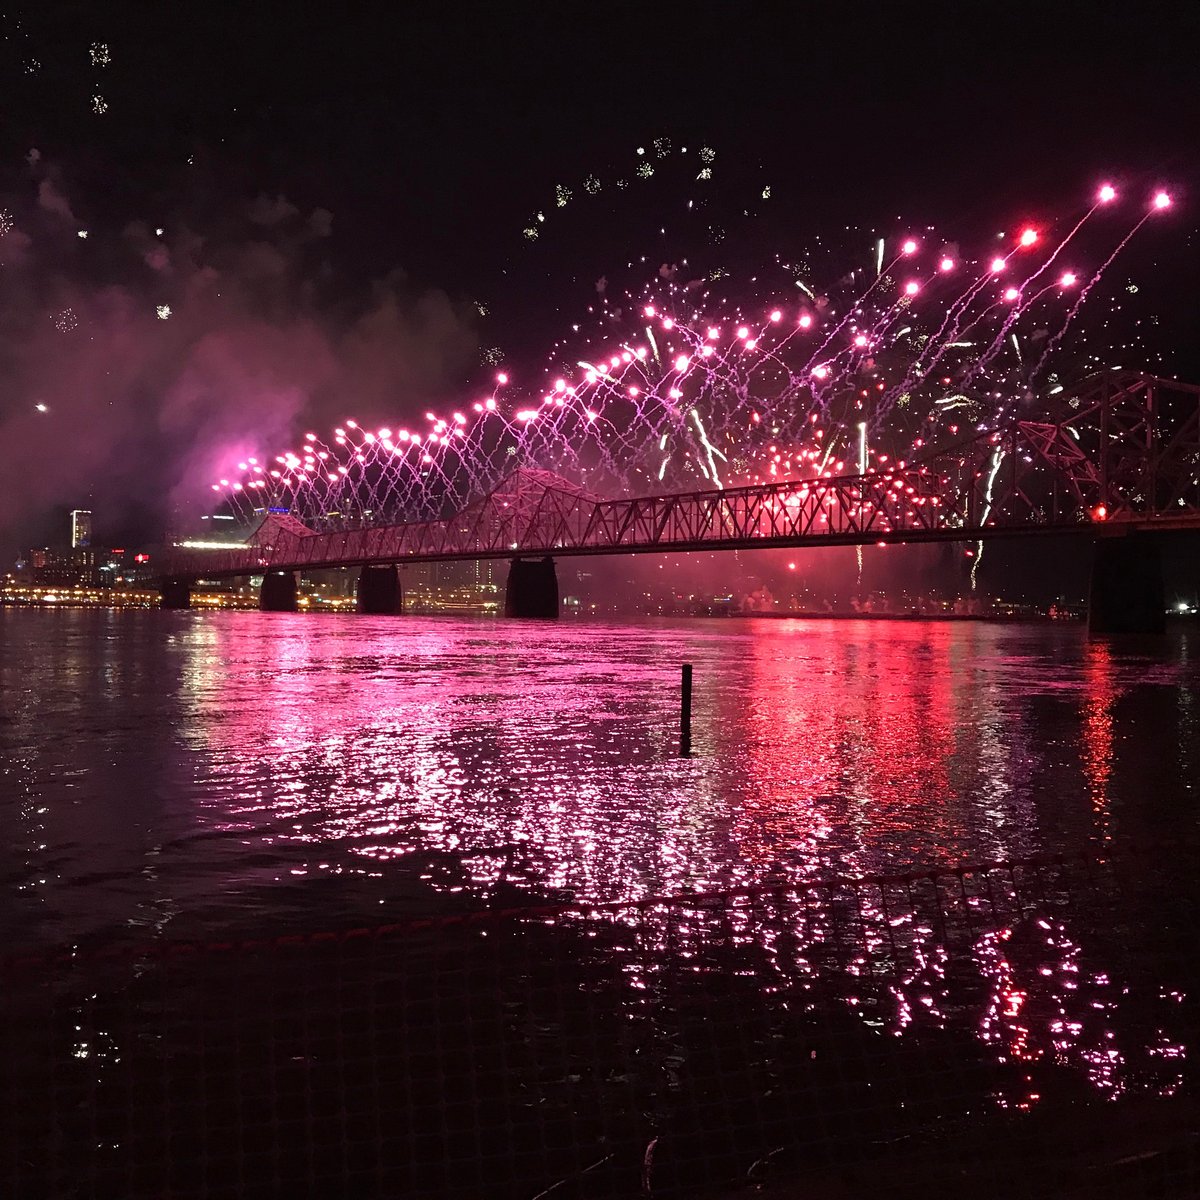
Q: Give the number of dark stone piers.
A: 5